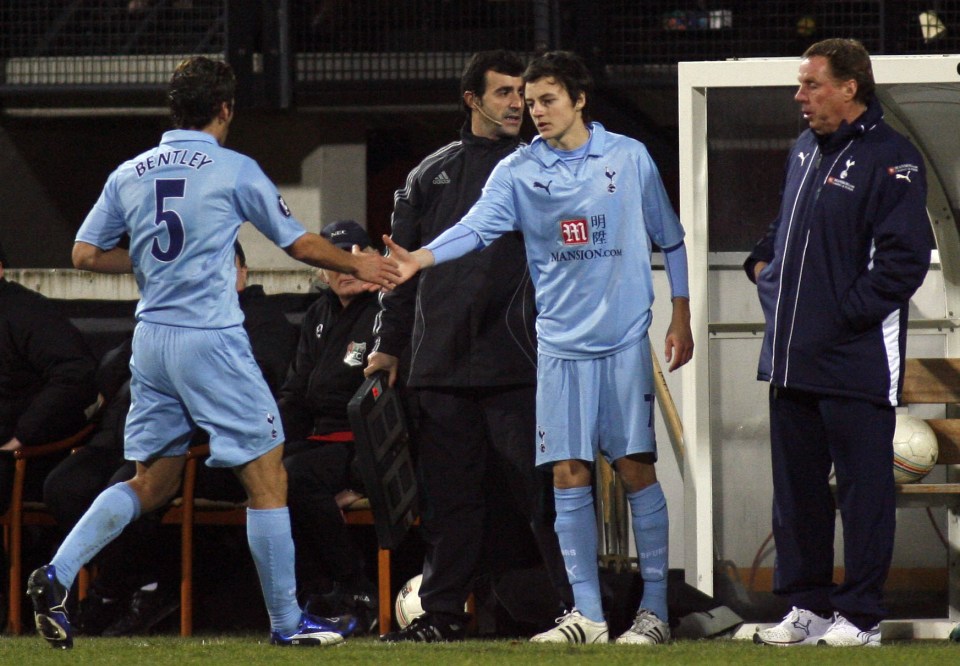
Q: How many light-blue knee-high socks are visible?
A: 4